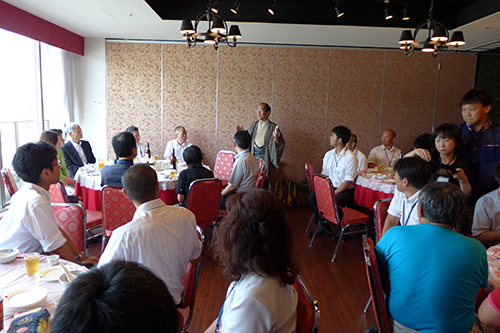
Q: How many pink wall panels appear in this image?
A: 7